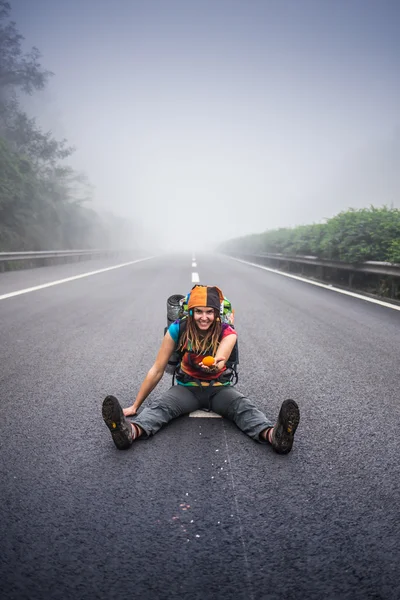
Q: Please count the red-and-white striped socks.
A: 2